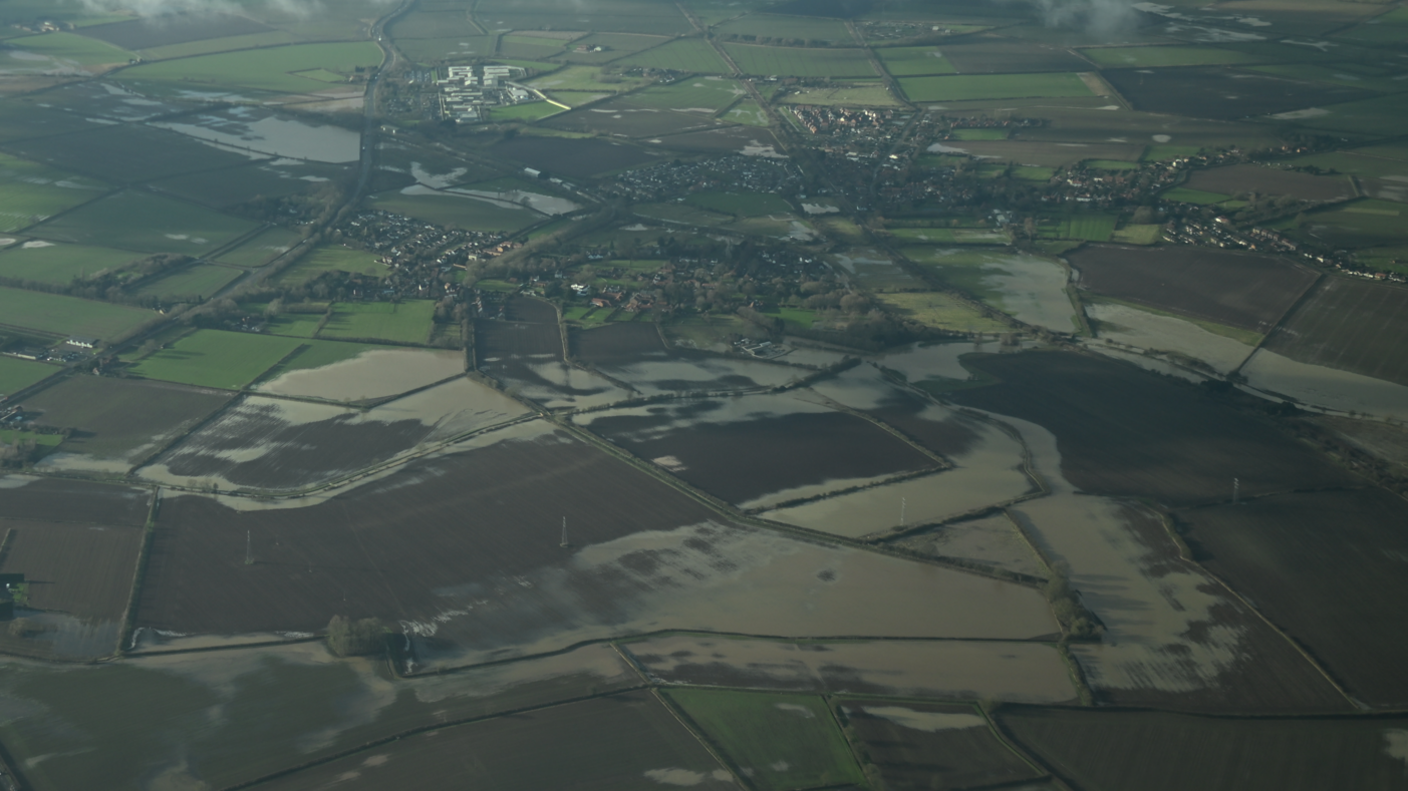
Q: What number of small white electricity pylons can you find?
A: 4